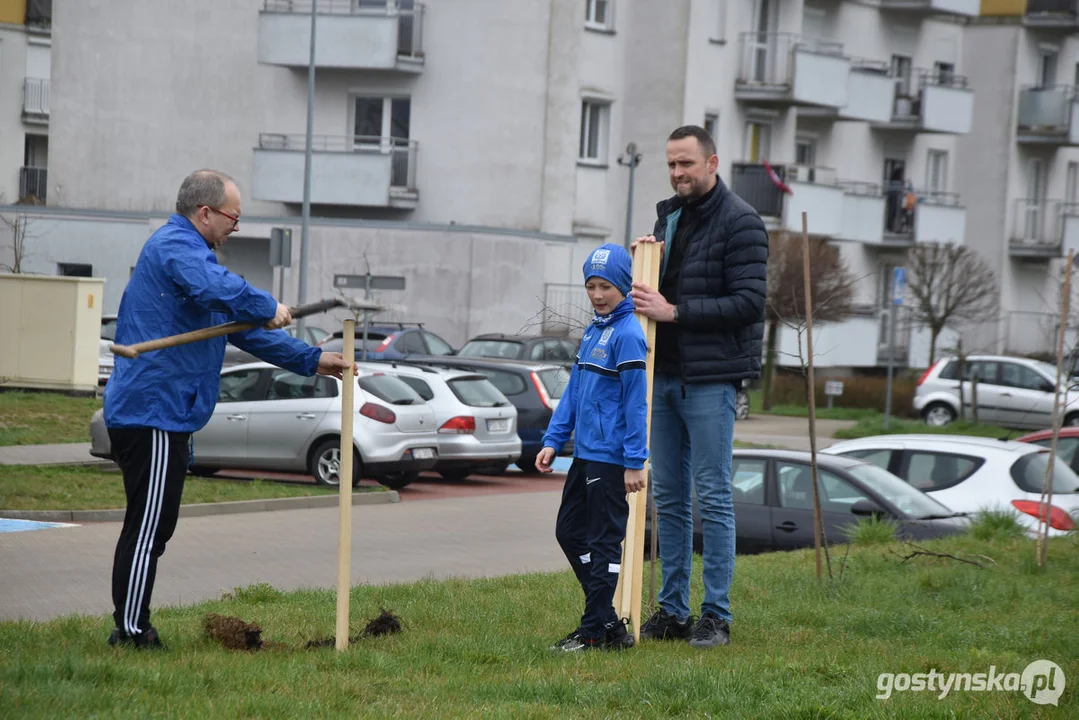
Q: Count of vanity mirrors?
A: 0